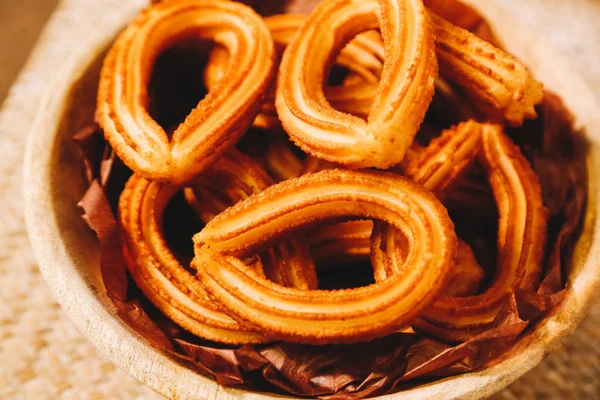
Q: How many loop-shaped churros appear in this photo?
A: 5